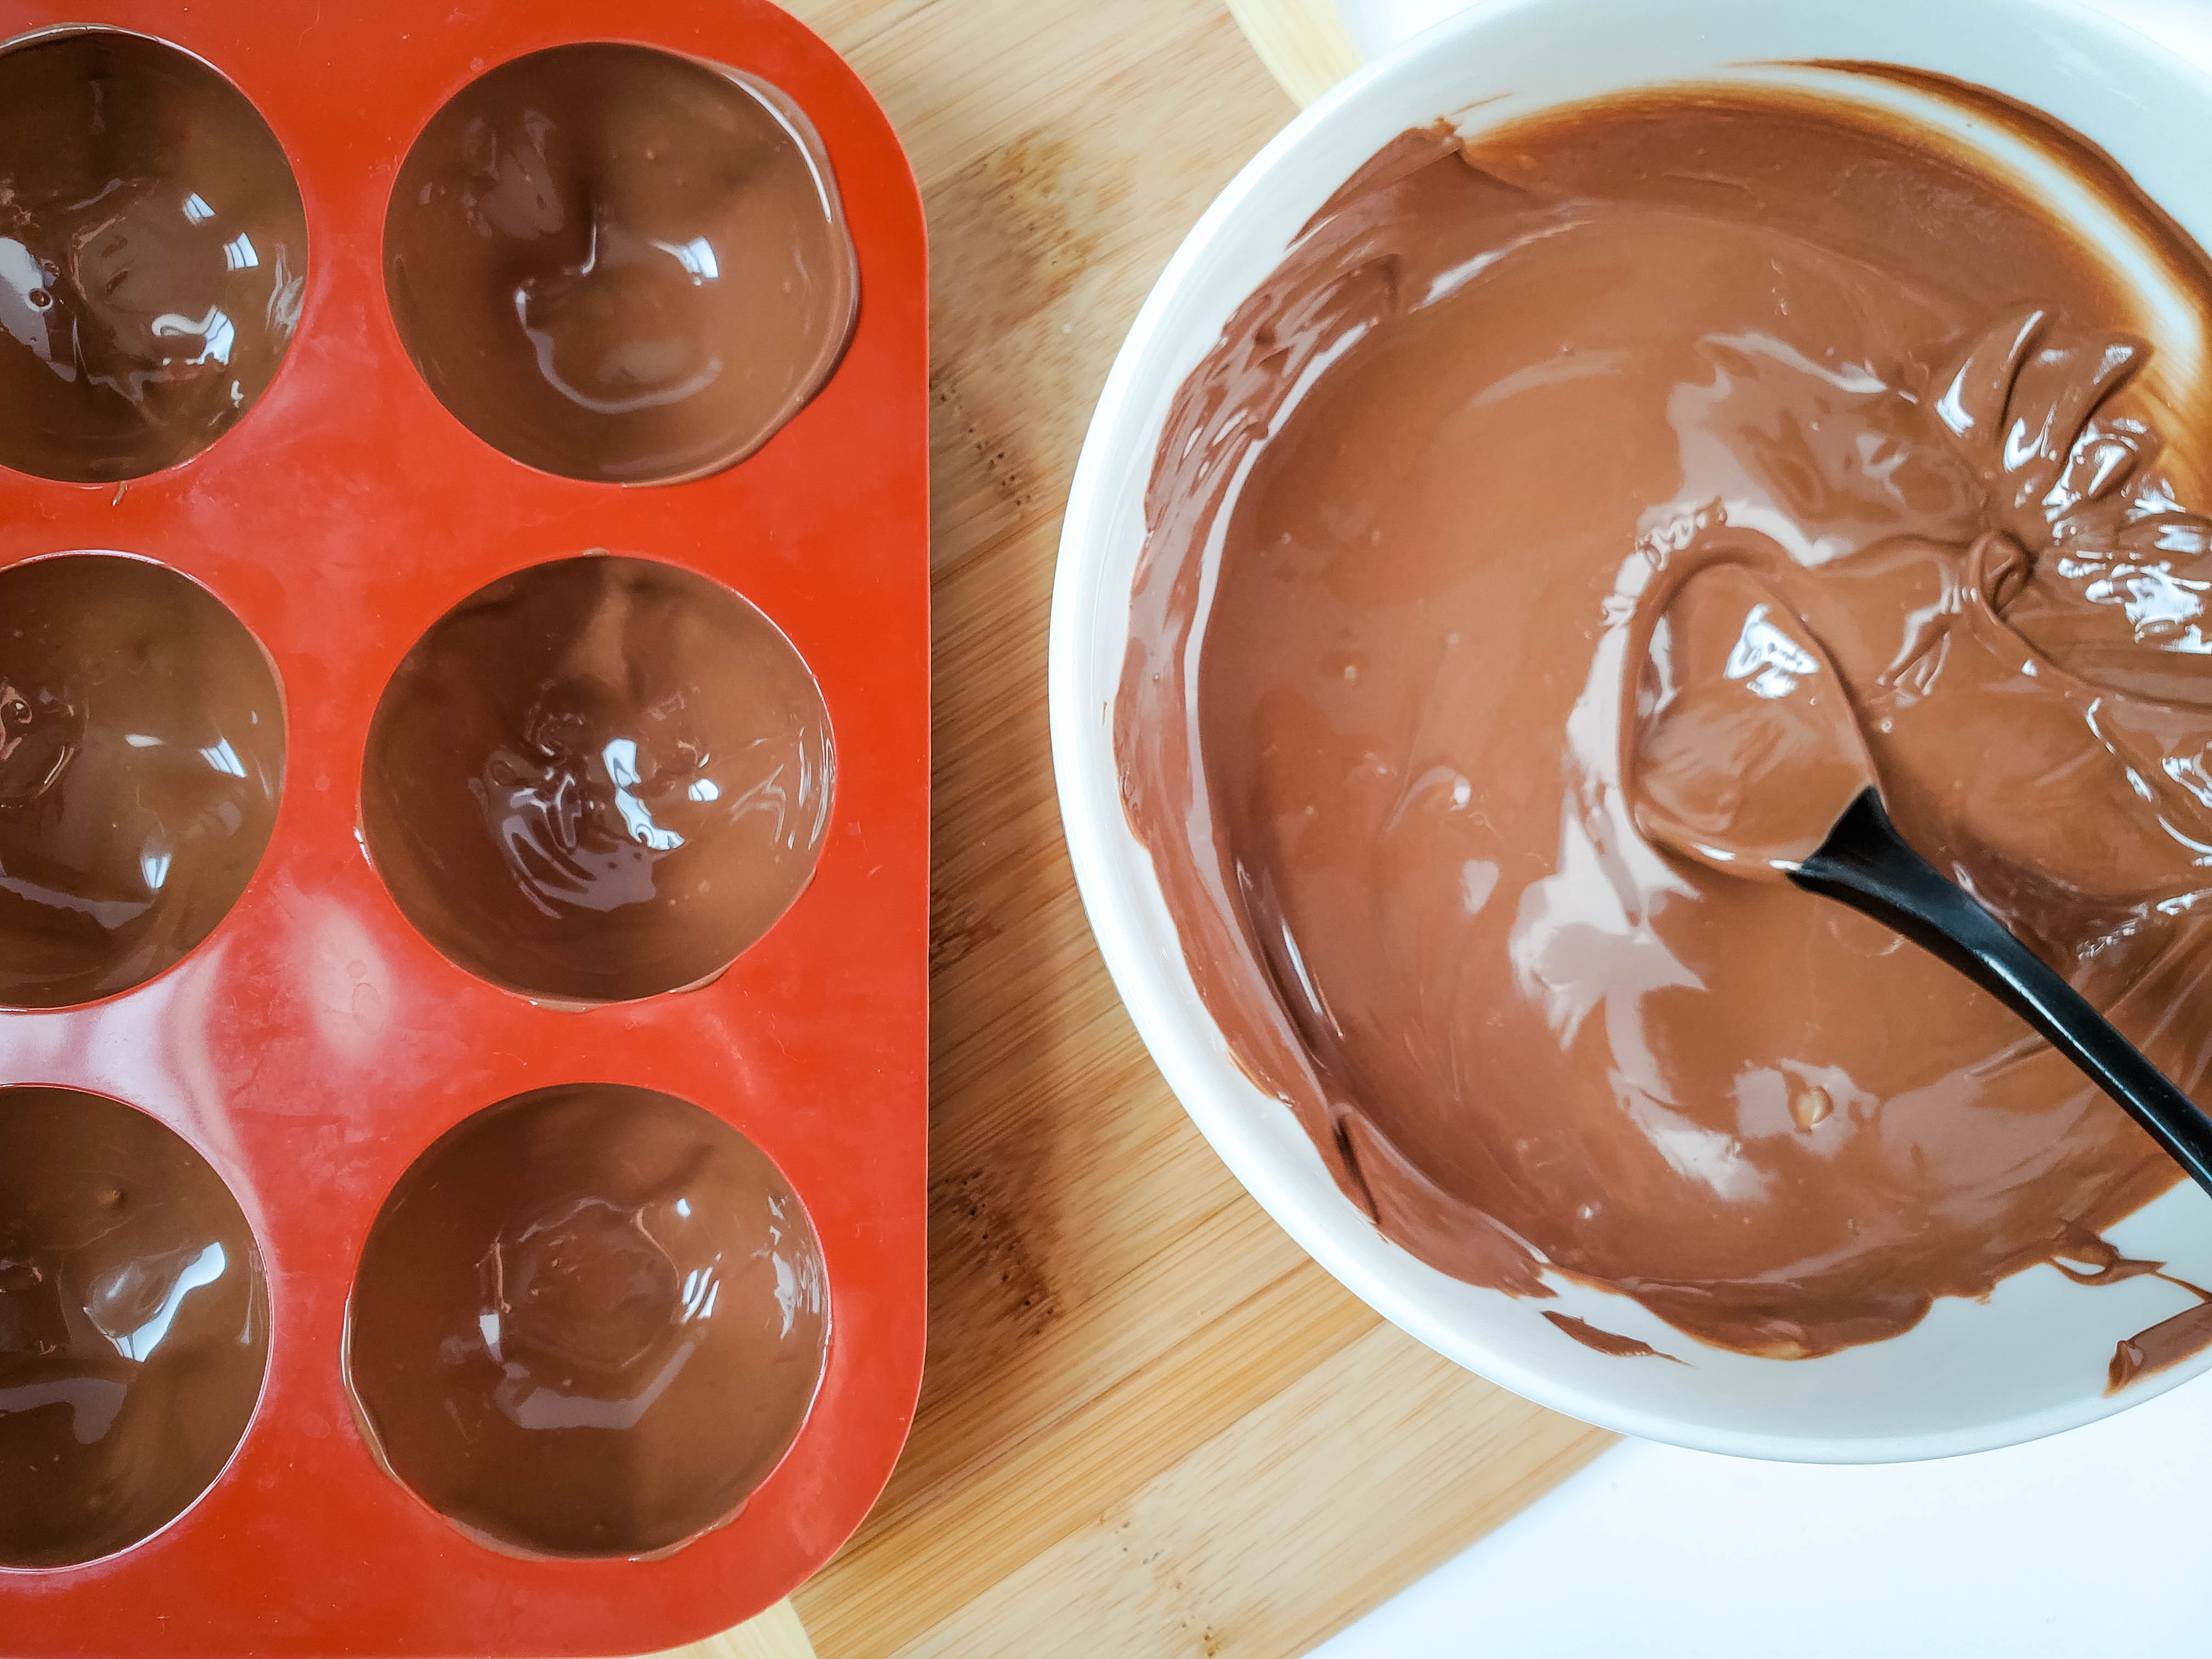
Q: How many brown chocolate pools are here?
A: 7